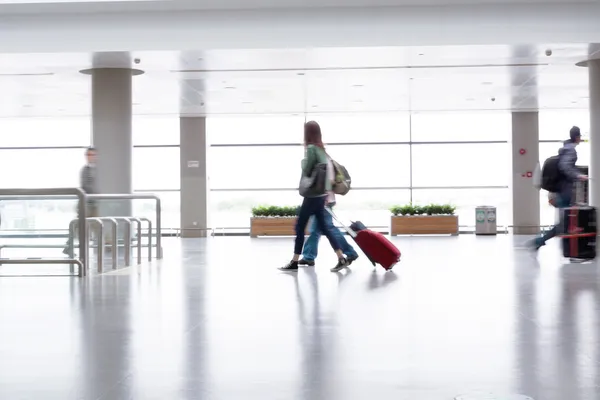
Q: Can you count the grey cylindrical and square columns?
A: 4